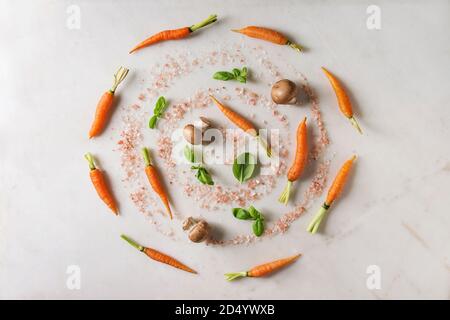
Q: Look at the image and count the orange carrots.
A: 11